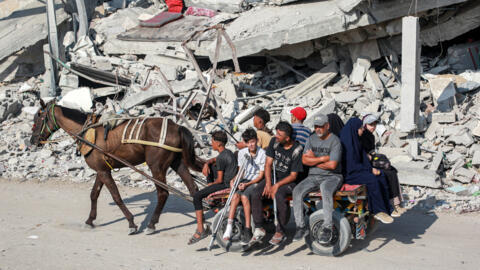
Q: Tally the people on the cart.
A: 9